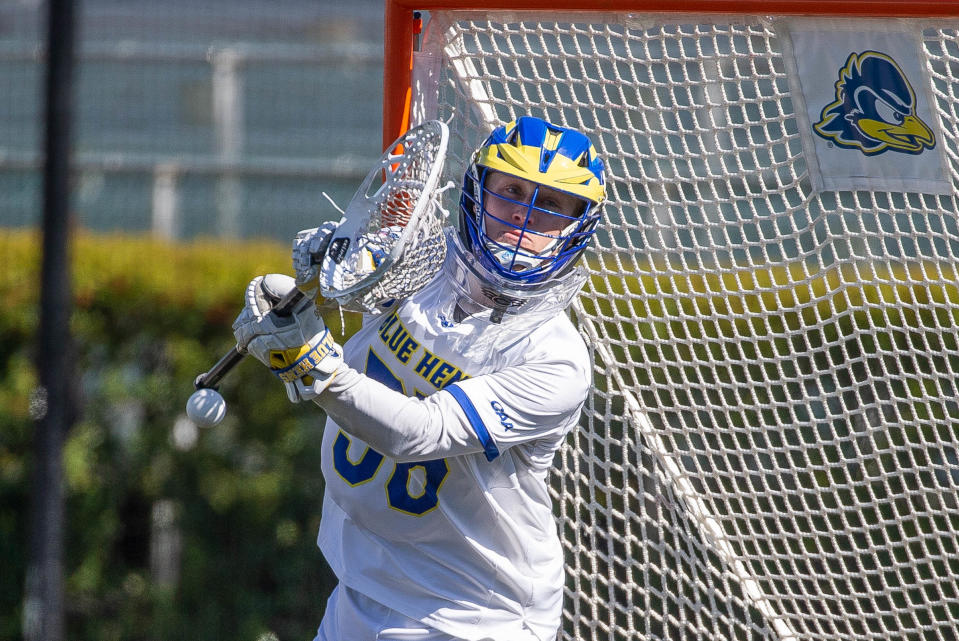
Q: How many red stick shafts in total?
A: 0